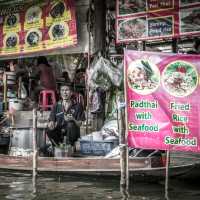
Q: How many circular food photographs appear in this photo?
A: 8